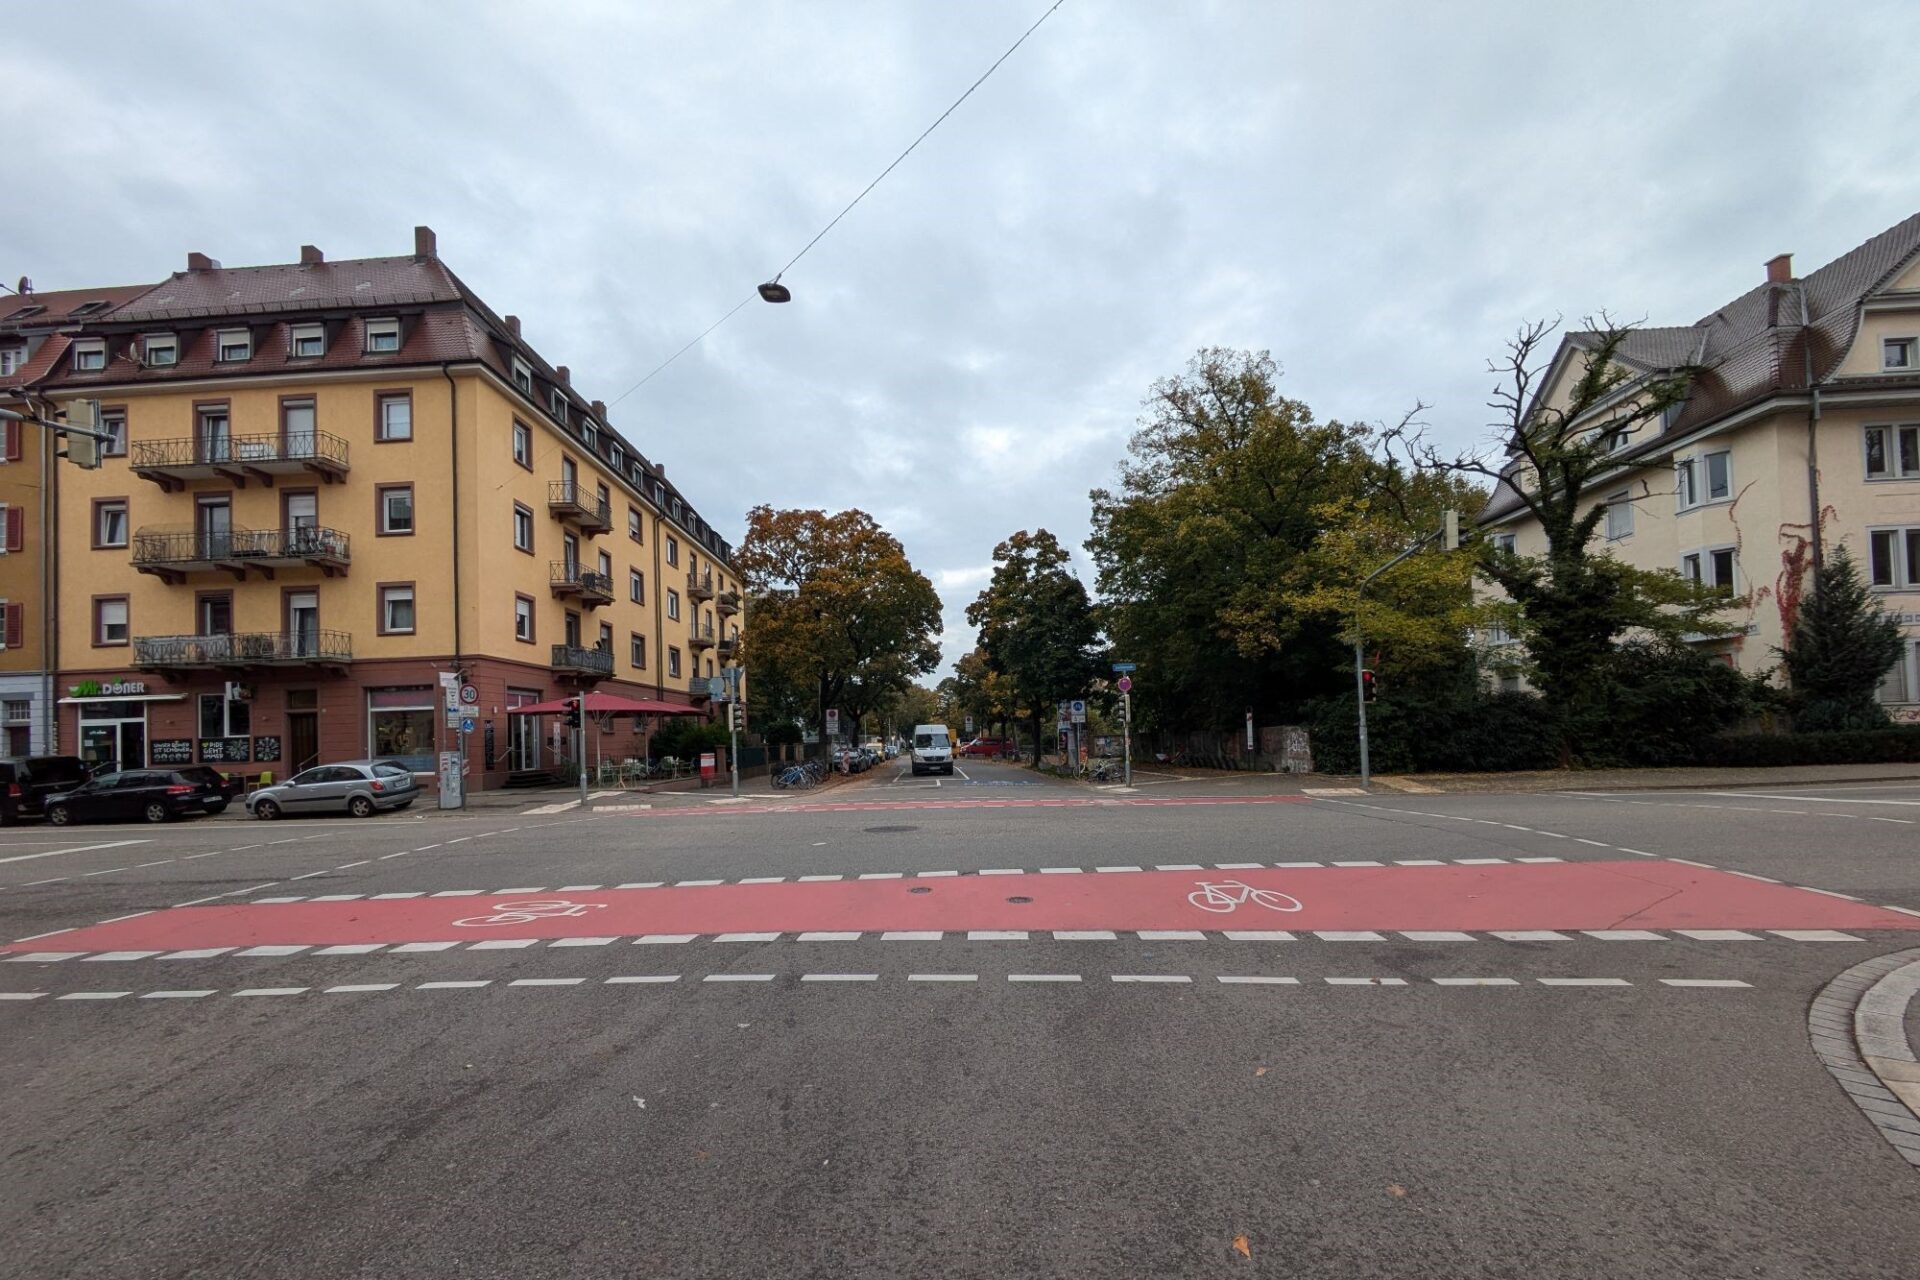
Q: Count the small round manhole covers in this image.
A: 2